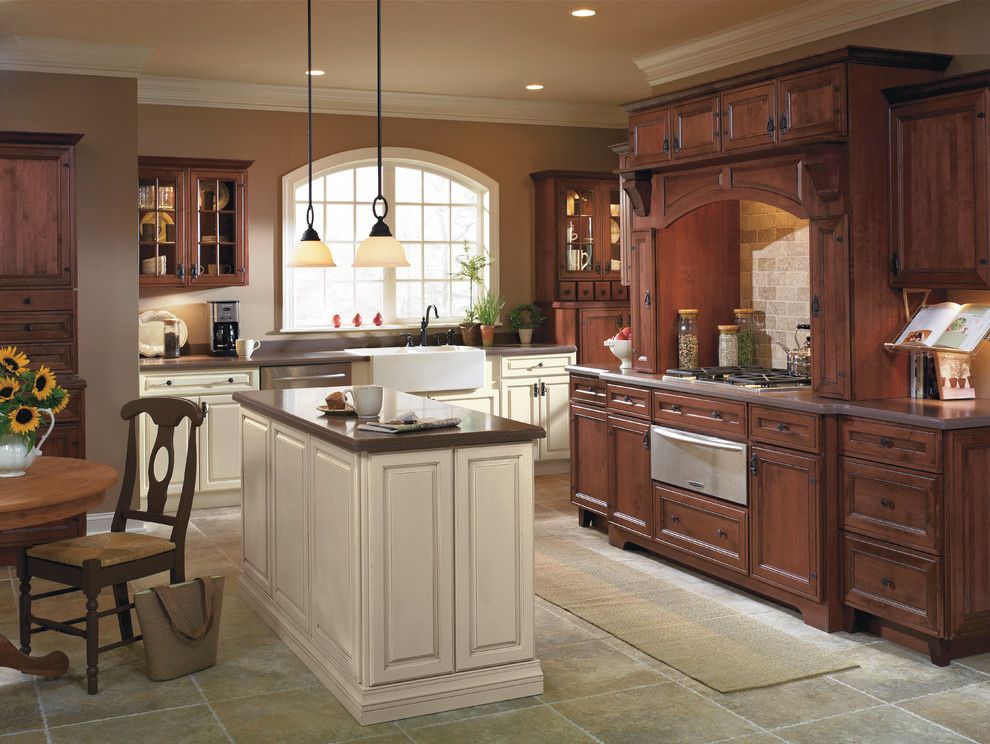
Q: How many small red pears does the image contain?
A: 3